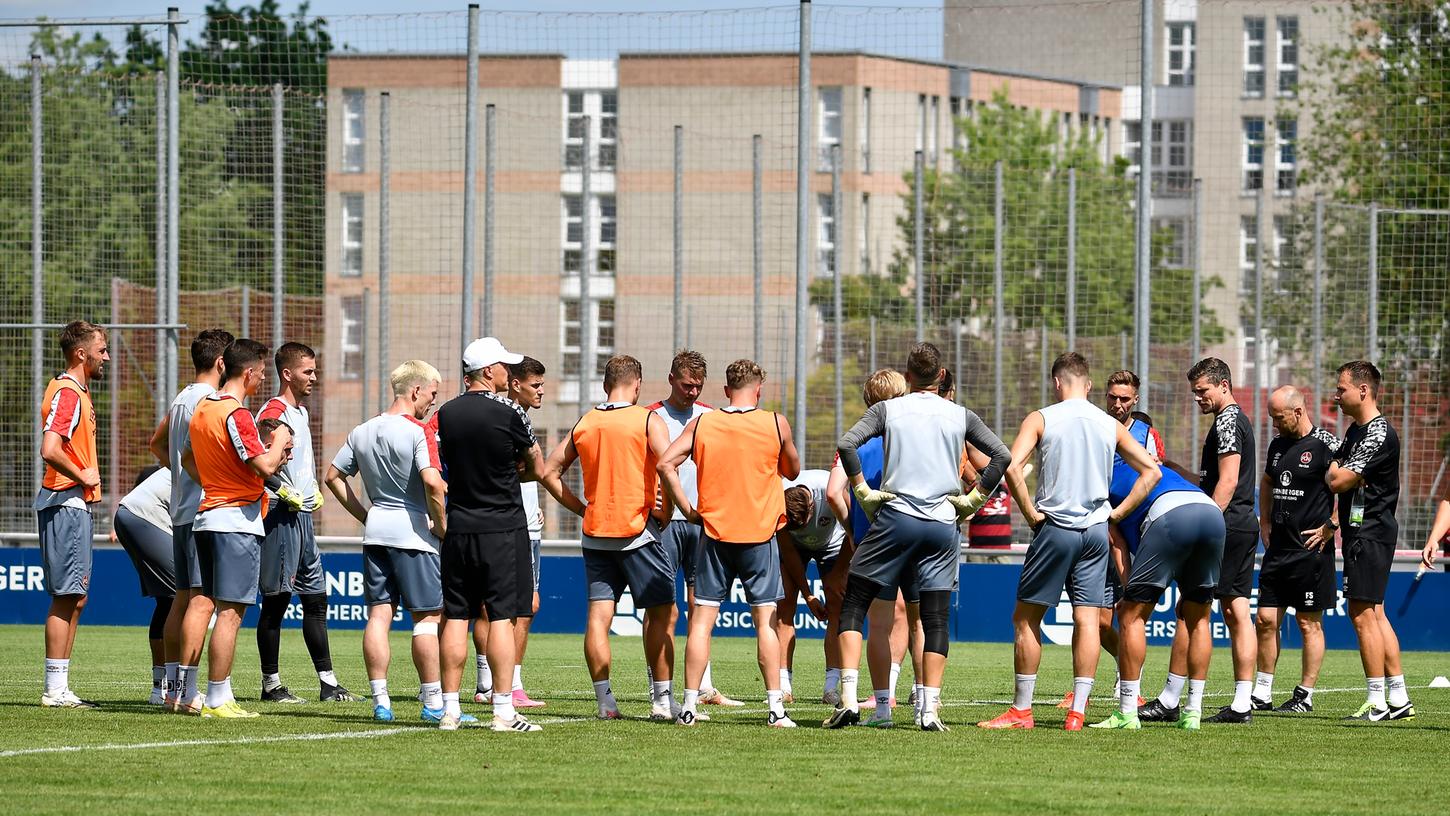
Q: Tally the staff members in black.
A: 4